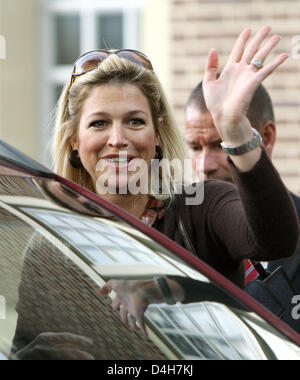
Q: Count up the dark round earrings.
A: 2